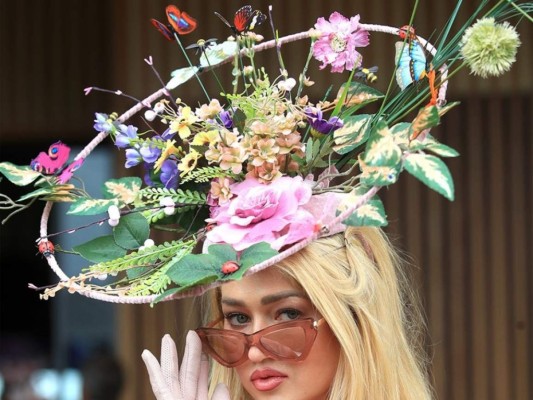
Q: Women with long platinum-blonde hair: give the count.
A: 1